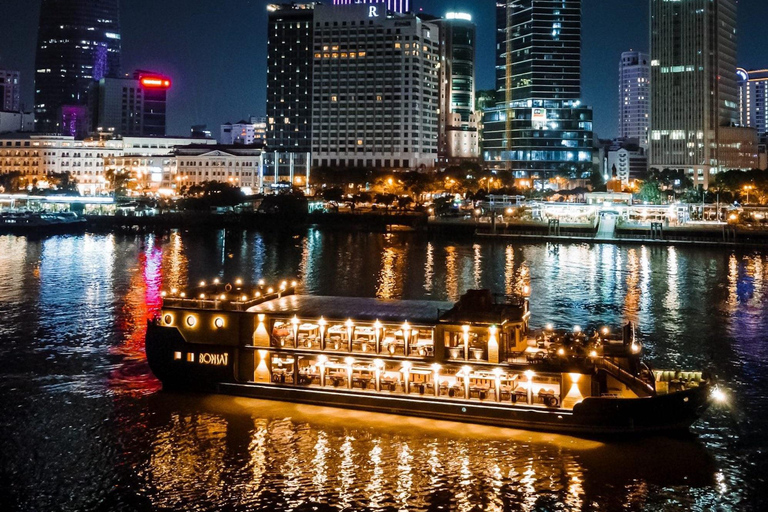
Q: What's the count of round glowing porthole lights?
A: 3